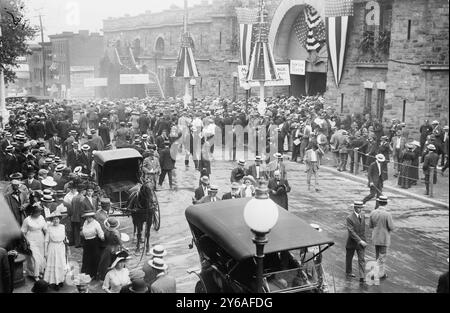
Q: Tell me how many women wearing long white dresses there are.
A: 2